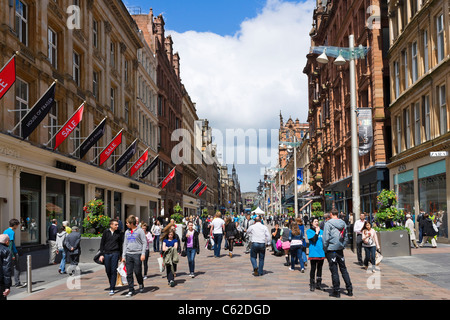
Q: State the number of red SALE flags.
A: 7